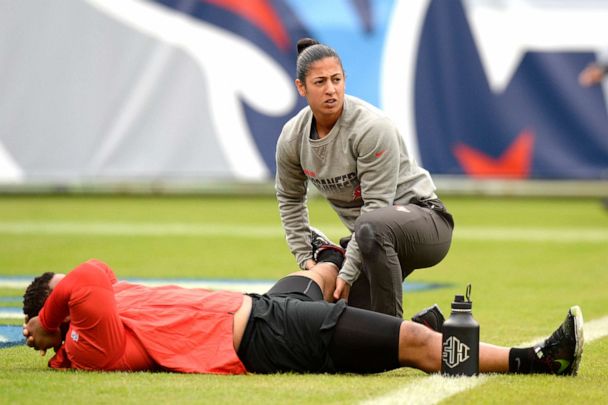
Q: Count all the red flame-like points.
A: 3